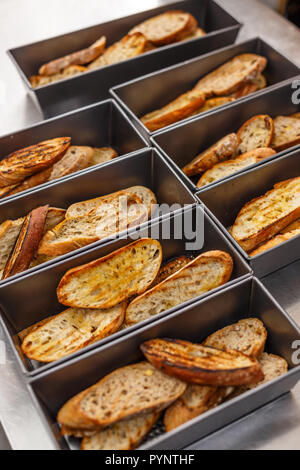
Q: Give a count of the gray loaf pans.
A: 8